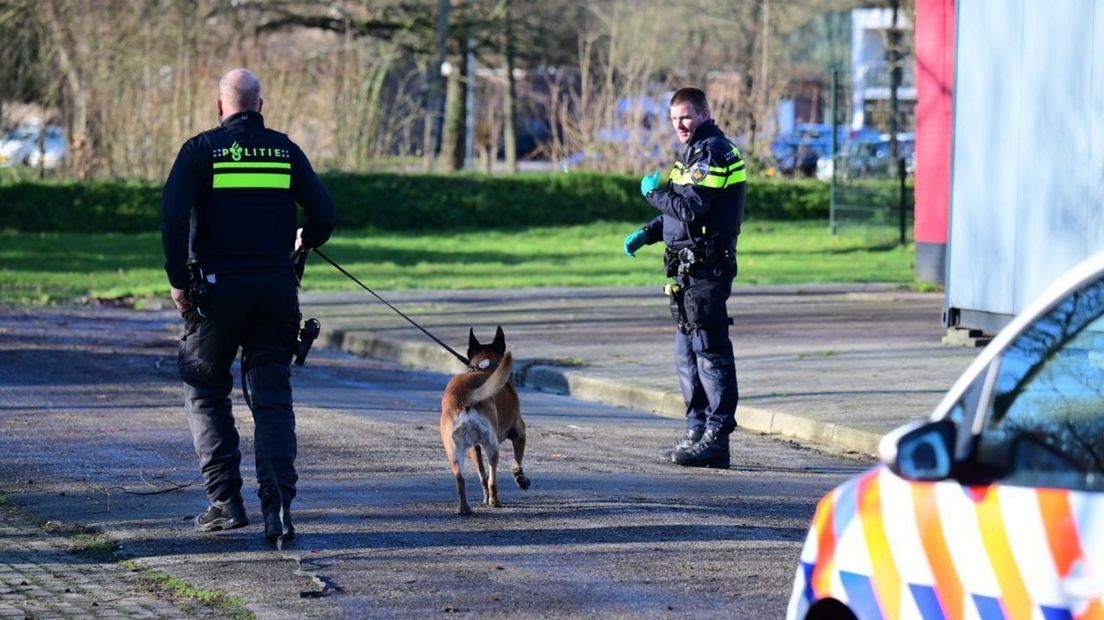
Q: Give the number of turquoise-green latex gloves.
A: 2